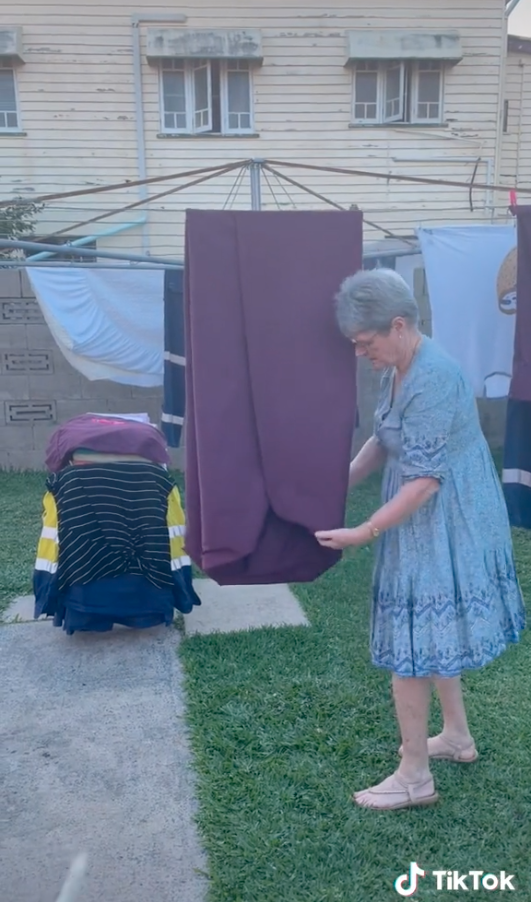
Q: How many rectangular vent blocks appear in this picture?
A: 3